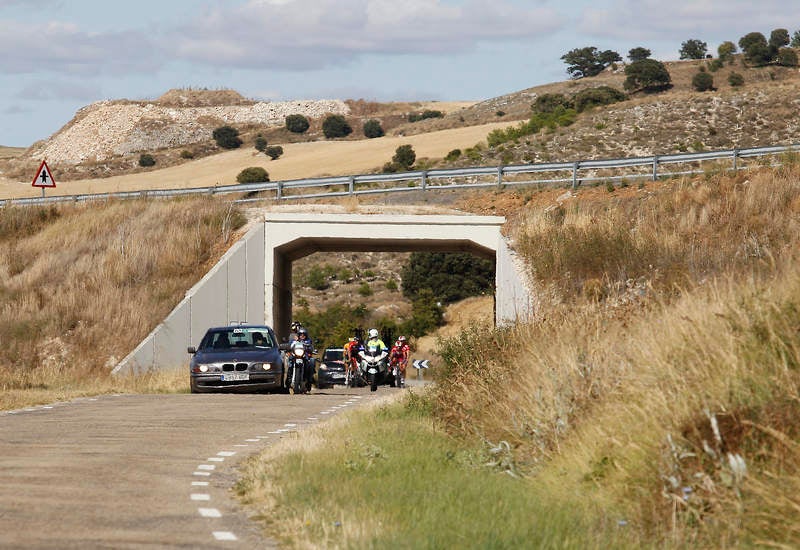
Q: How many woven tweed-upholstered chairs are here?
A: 0